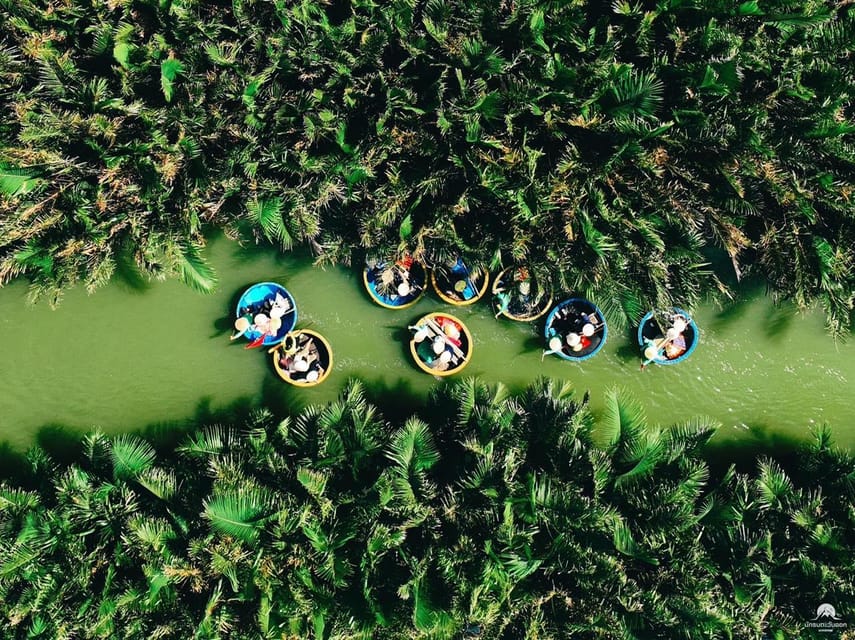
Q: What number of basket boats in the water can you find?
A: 8